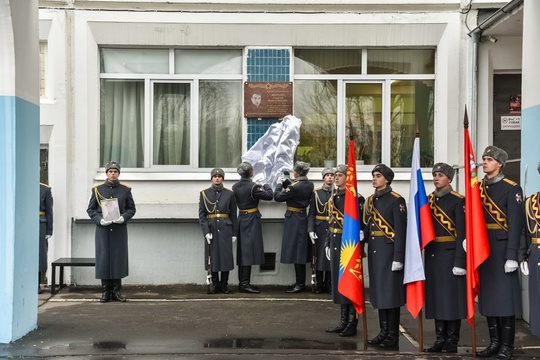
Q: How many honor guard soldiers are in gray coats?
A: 11